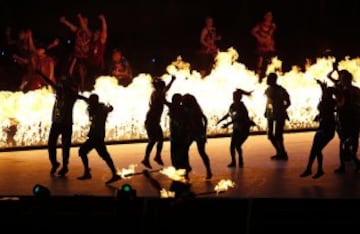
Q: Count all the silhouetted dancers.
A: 9